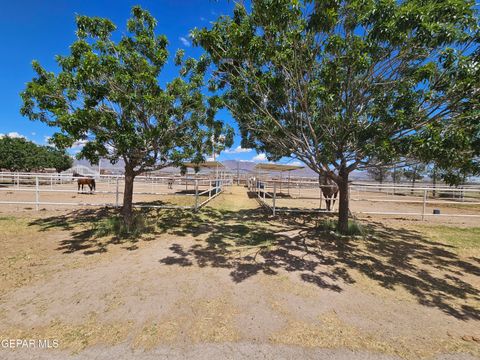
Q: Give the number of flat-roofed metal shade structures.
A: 2